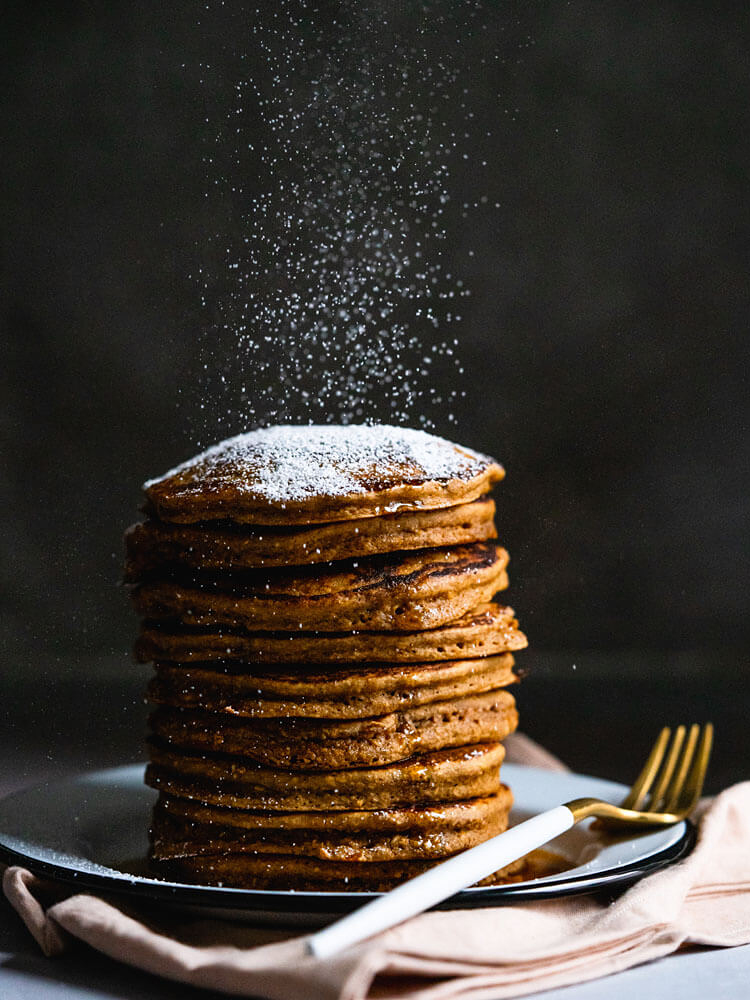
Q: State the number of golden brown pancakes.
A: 9